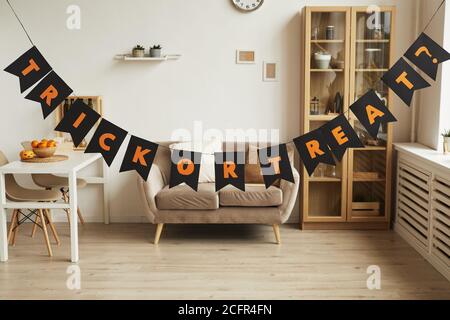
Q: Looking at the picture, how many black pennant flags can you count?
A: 13